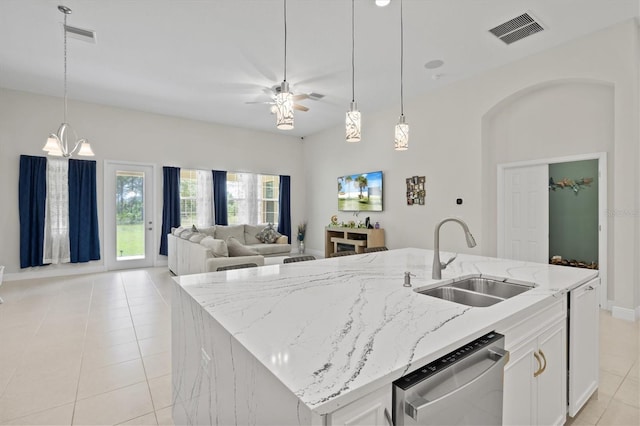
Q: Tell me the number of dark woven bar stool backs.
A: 4